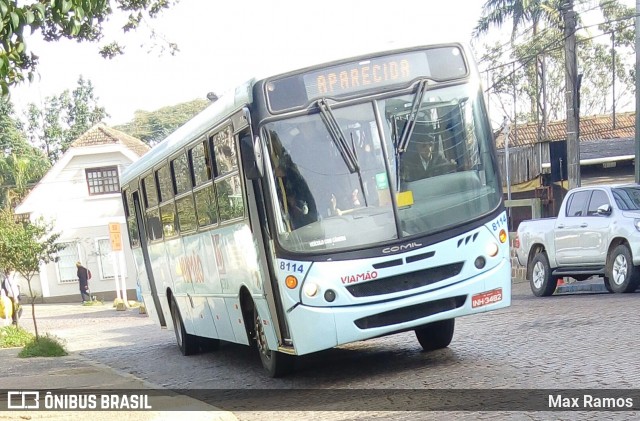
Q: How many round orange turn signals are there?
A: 2